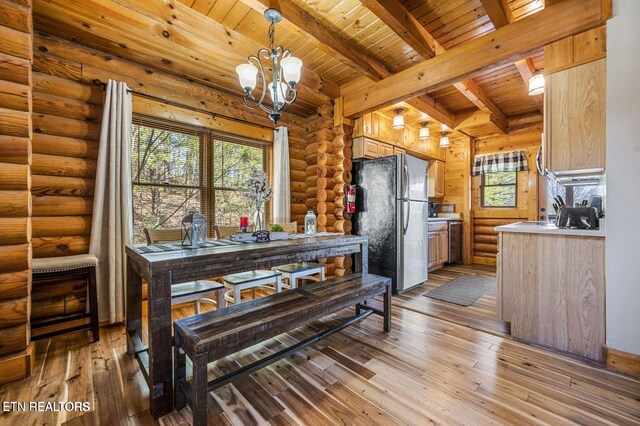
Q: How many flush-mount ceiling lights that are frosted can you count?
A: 4